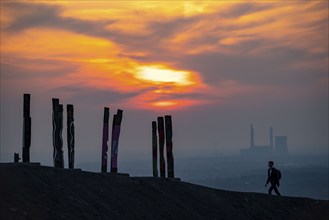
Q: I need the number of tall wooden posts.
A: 10